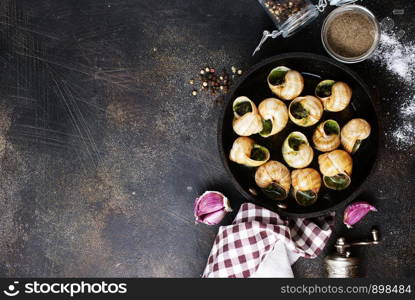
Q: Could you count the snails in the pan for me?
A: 12